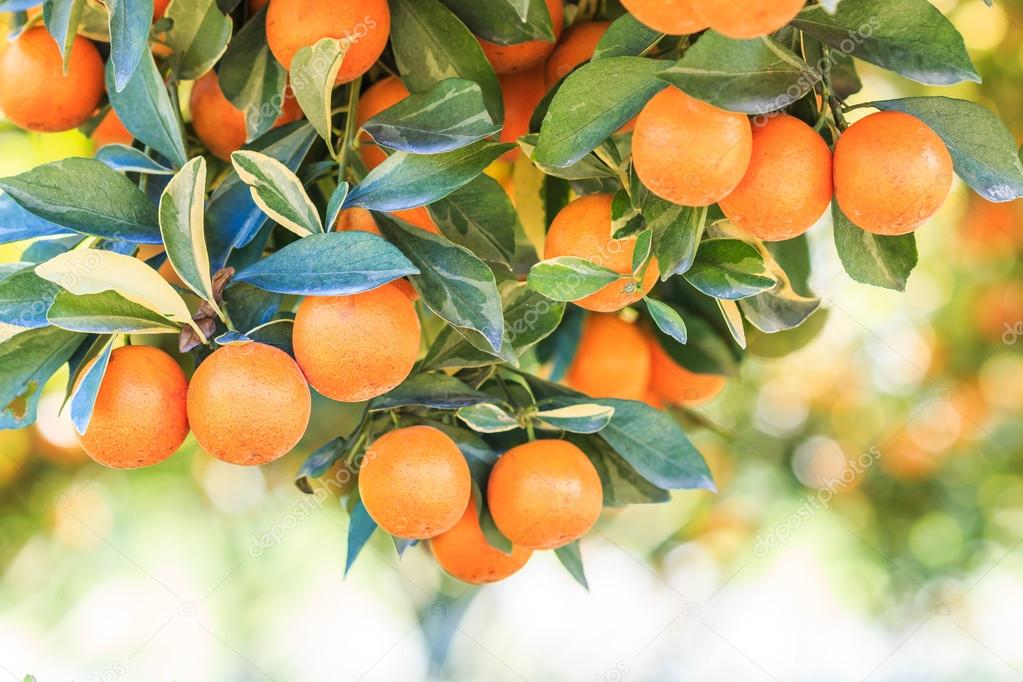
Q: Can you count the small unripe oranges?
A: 0